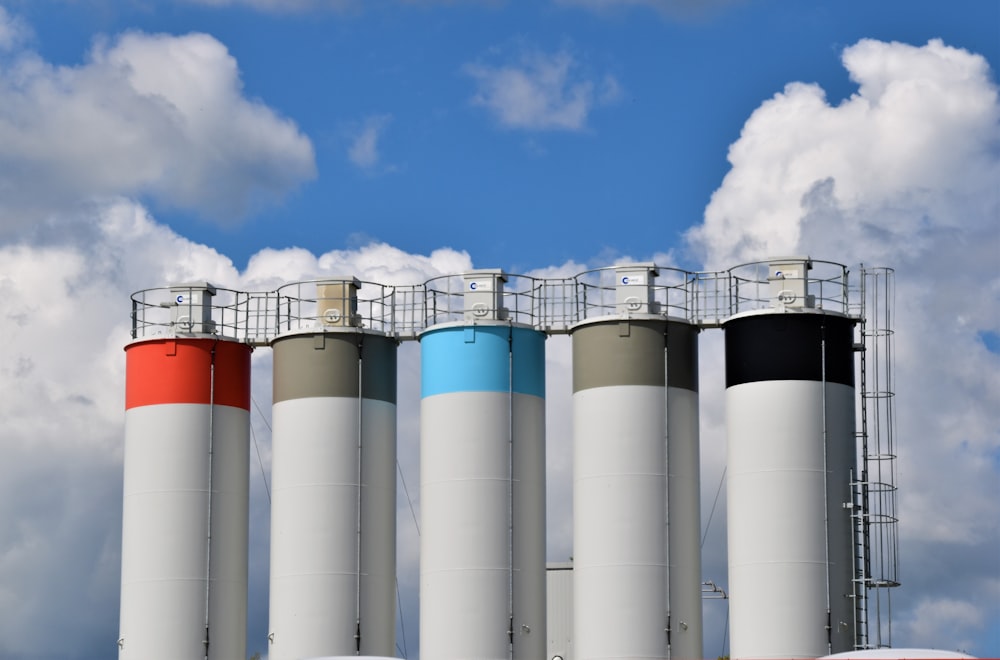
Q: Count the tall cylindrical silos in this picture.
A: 5